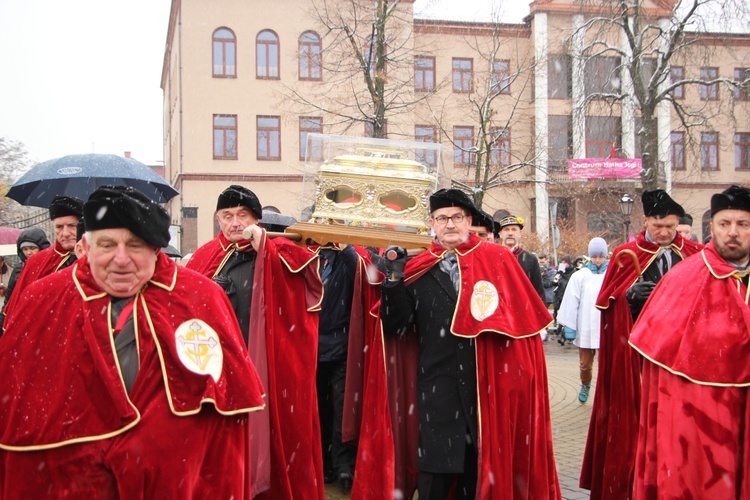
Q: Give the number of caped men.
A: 6